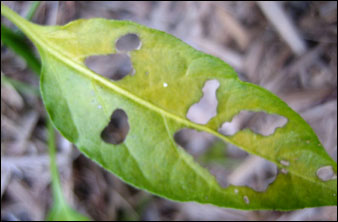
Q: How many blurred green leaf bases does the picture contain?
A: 1